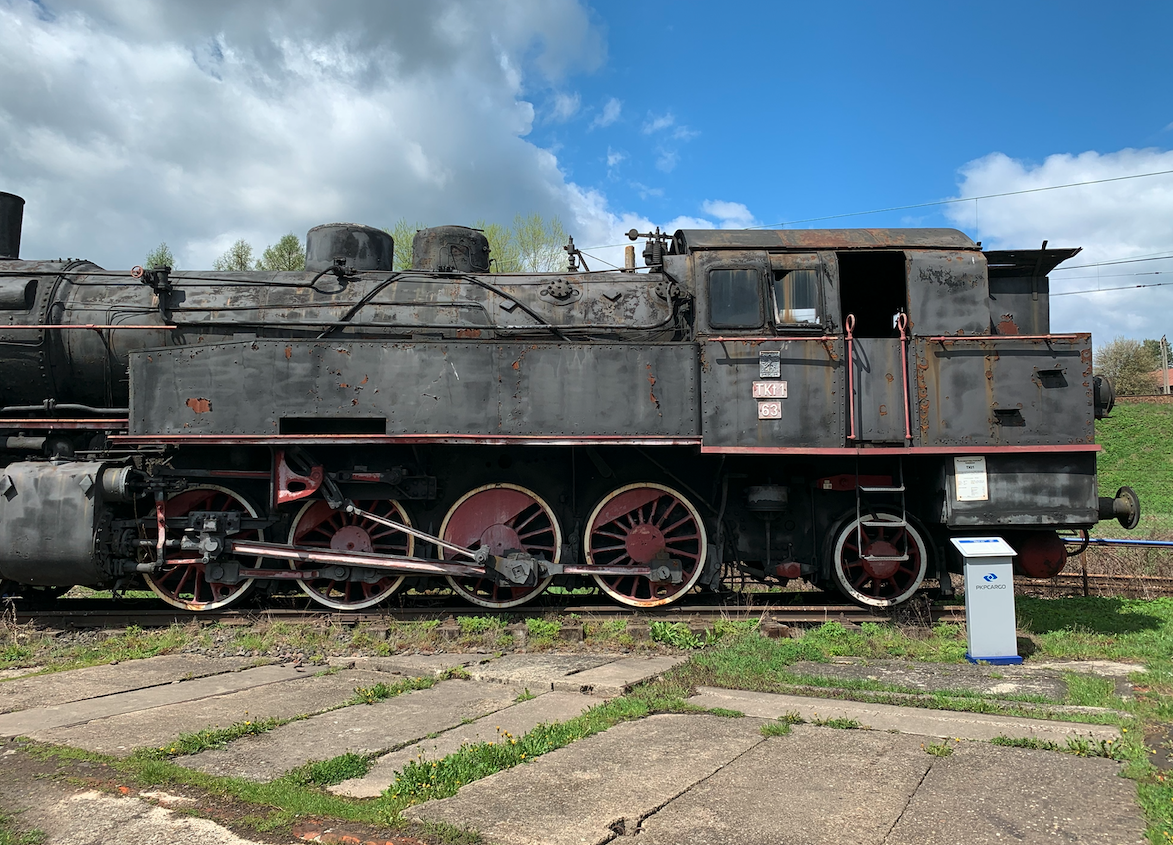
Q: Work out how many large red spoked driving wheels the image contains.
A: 4